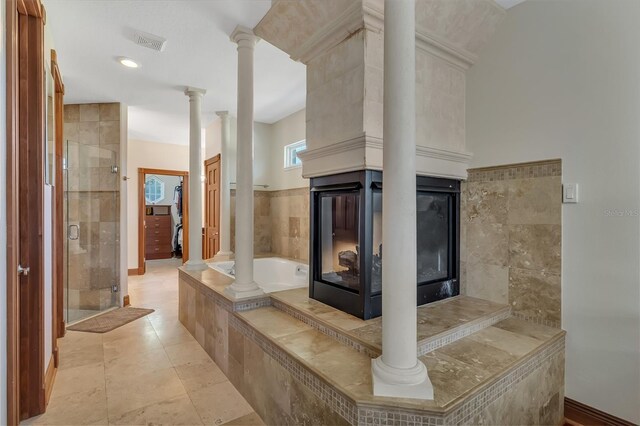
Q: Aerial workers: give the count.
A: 0